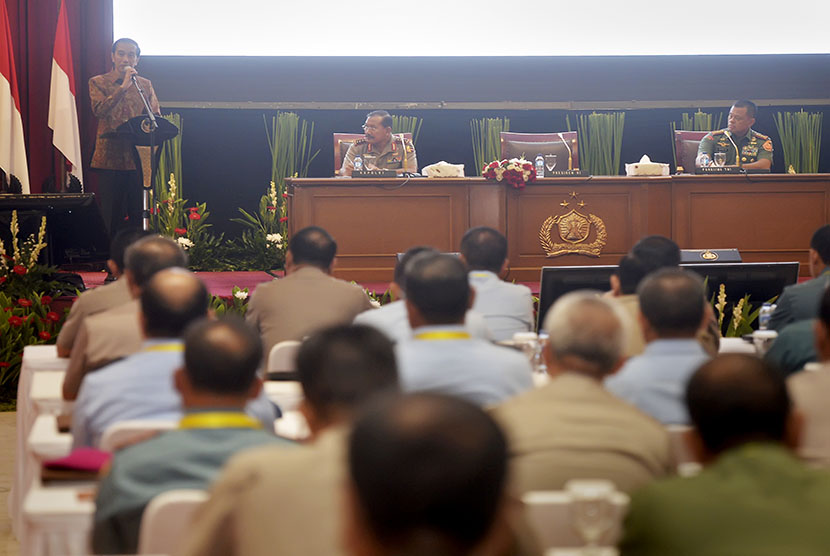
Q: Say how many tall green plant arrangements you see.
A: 7